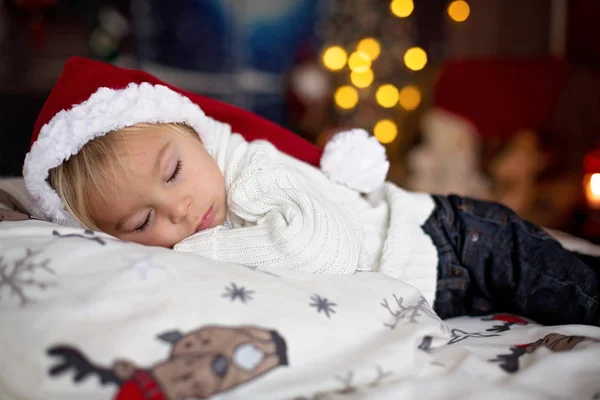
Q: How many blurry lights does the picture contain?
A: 11